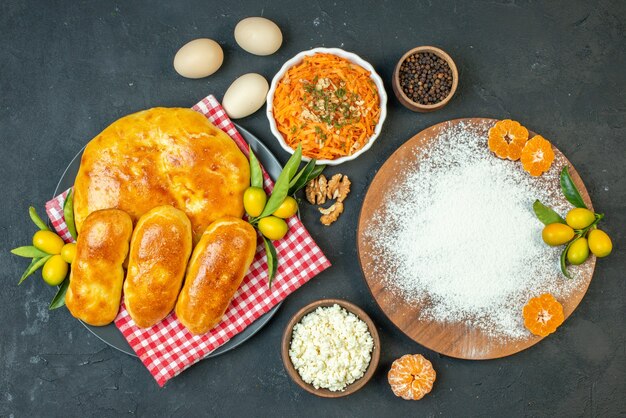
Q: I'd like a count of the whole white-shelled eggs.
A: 3